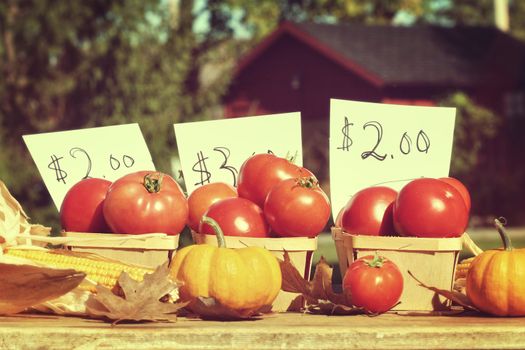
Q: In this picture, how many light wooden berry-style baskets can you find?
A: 3